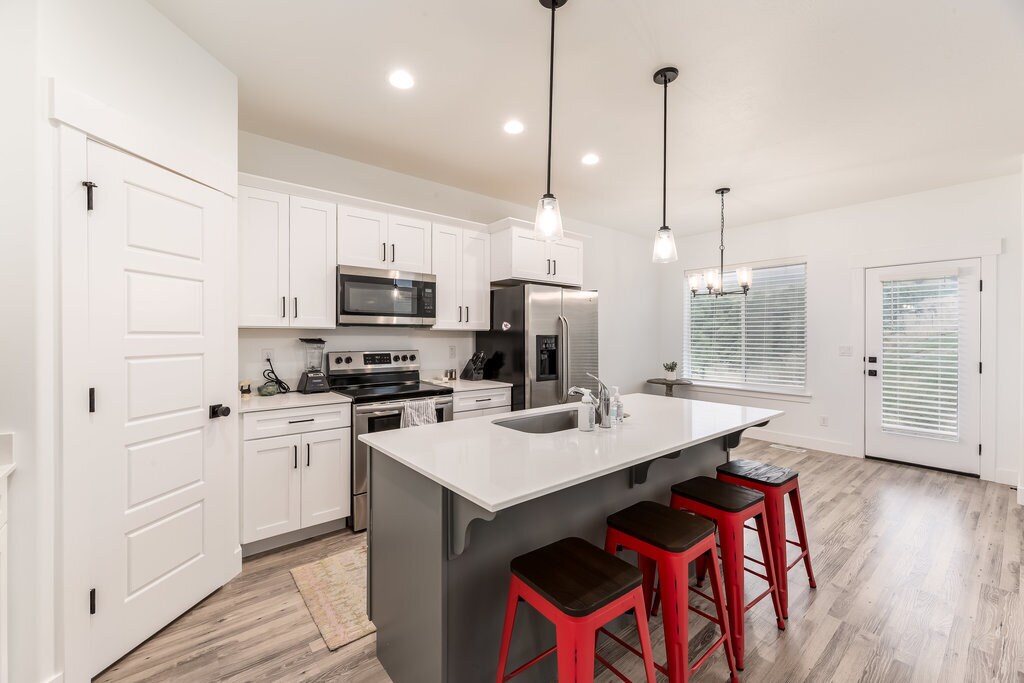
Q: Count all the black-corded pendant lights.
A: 2